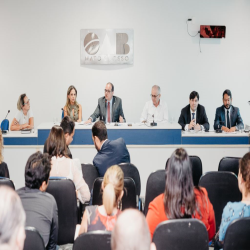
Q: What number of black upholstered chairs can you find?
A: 13